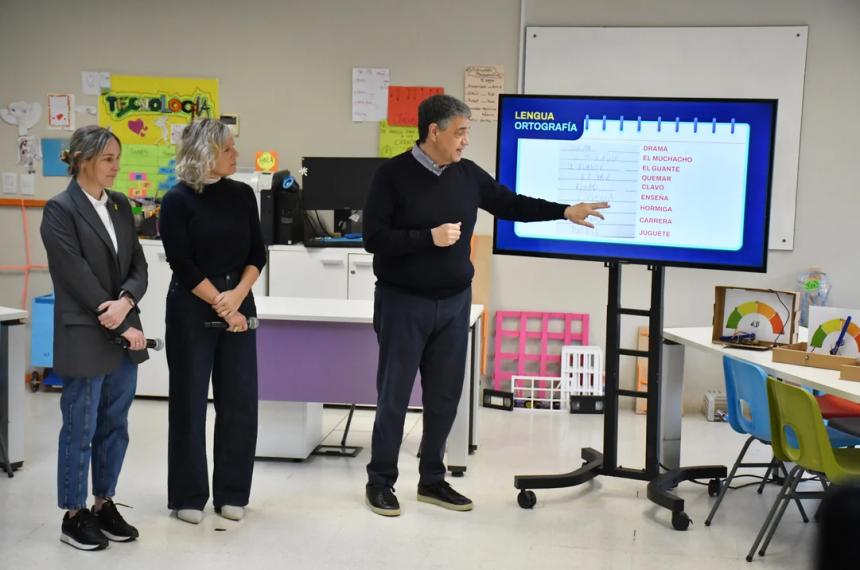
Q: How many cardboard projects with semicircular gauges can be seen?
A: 2